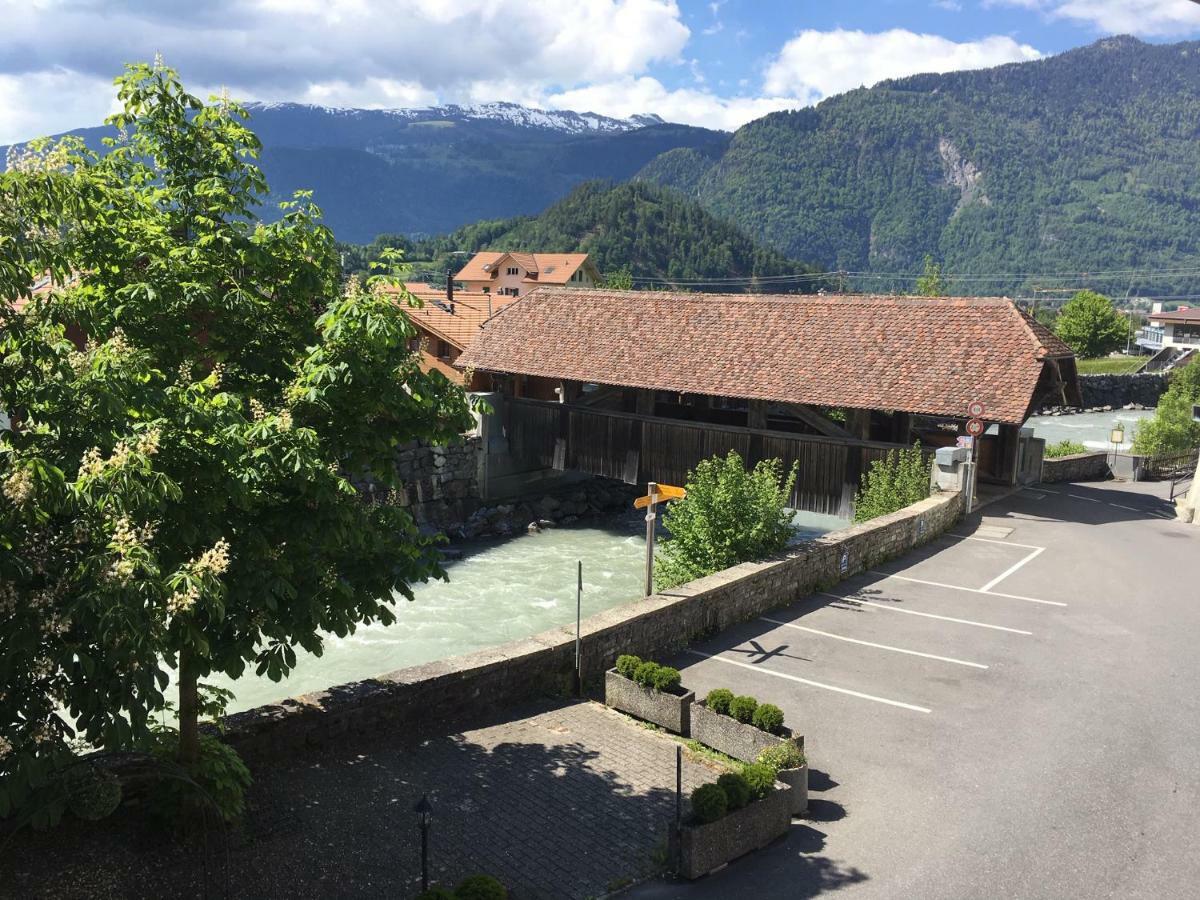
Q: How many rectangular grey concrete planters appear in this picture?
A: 3